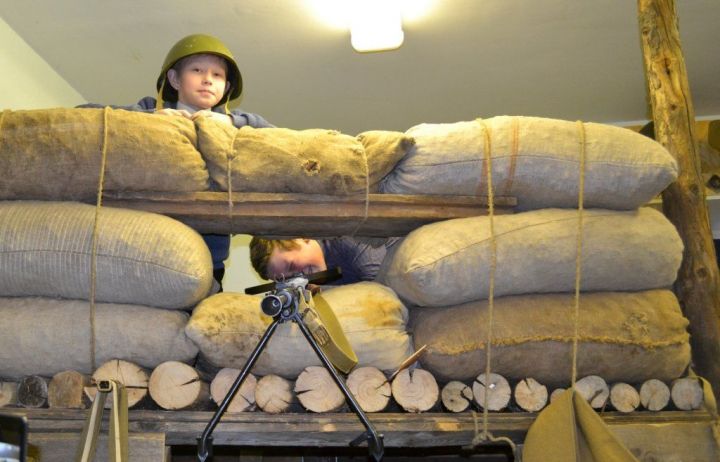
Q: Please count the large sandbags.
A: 8